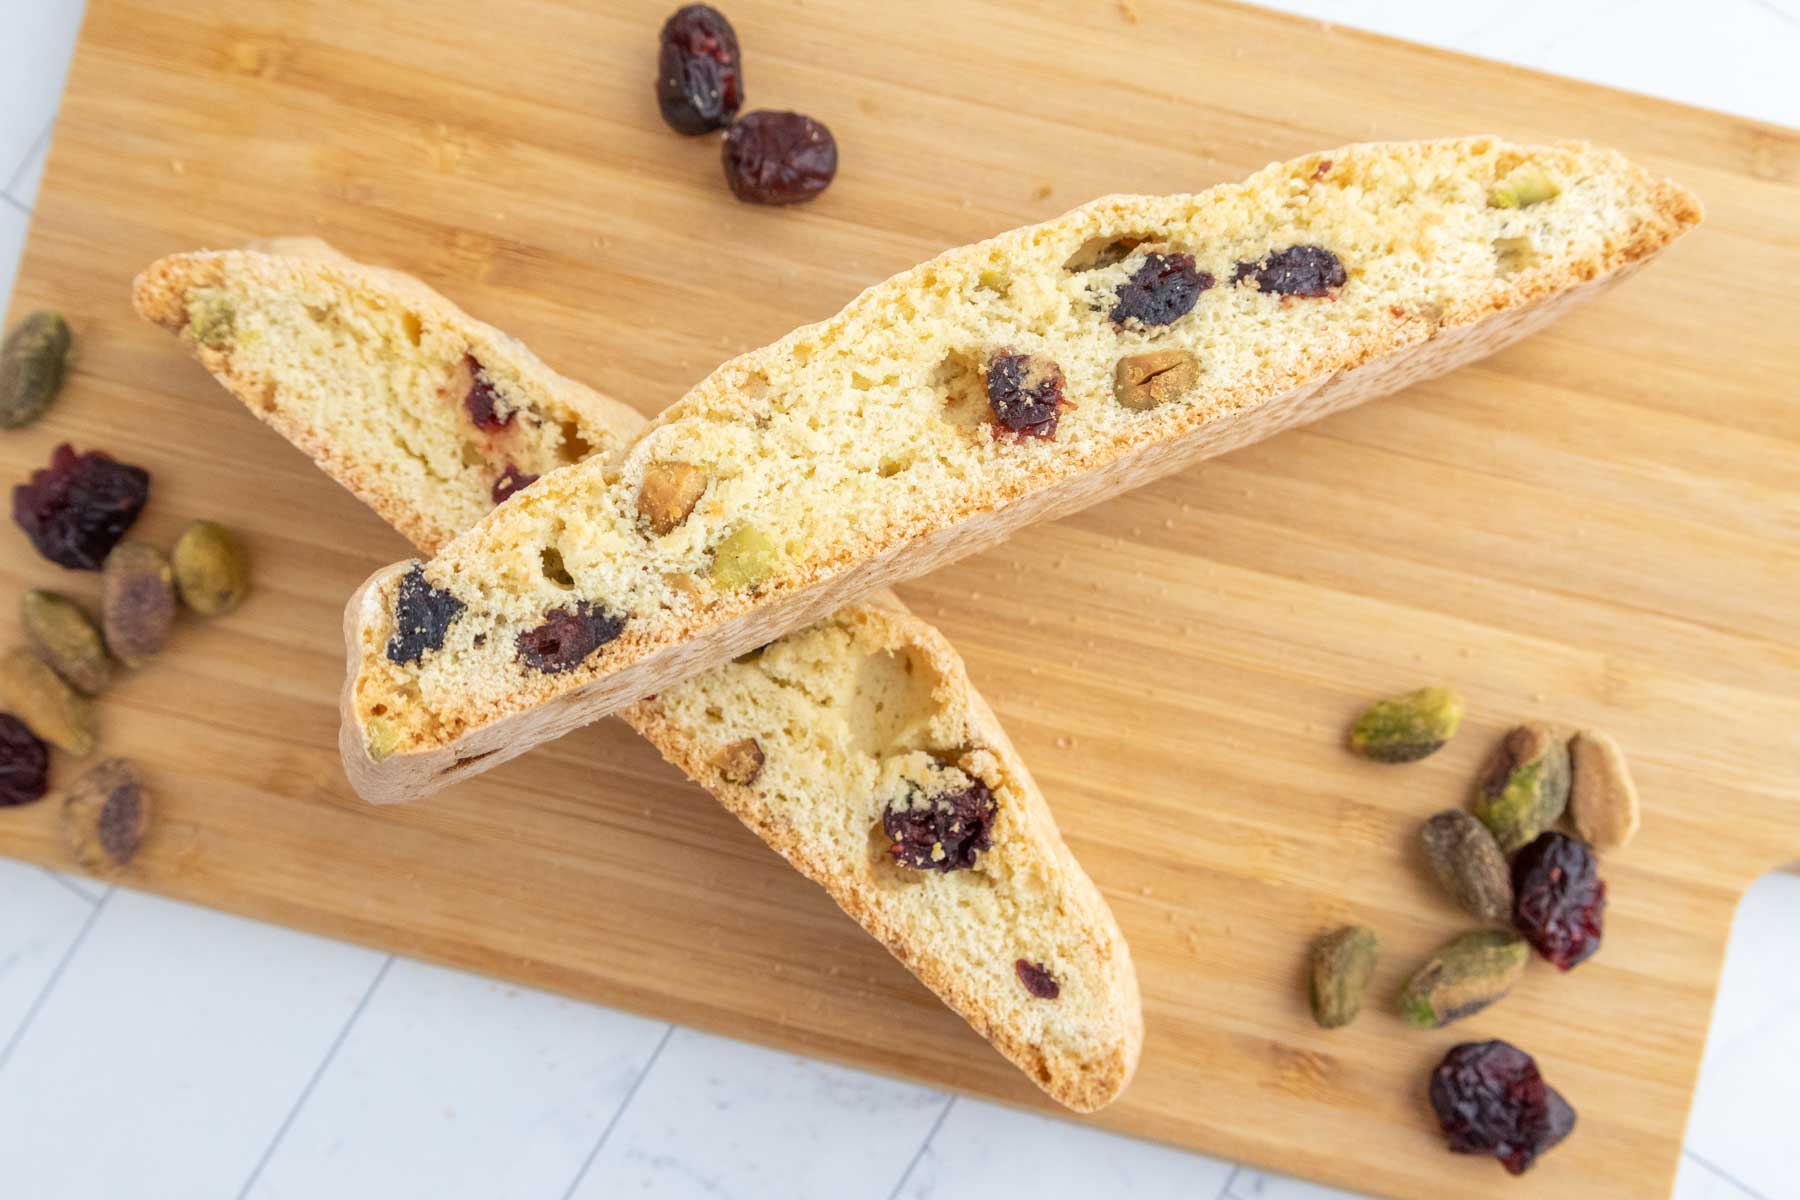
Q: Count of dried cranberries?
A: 15